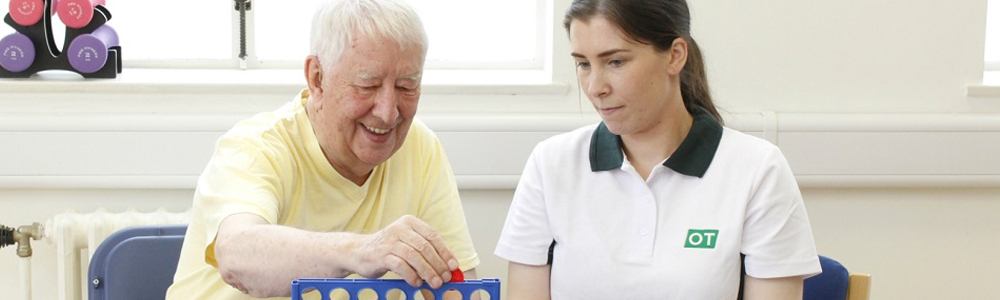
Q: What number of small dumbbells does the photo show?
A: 4